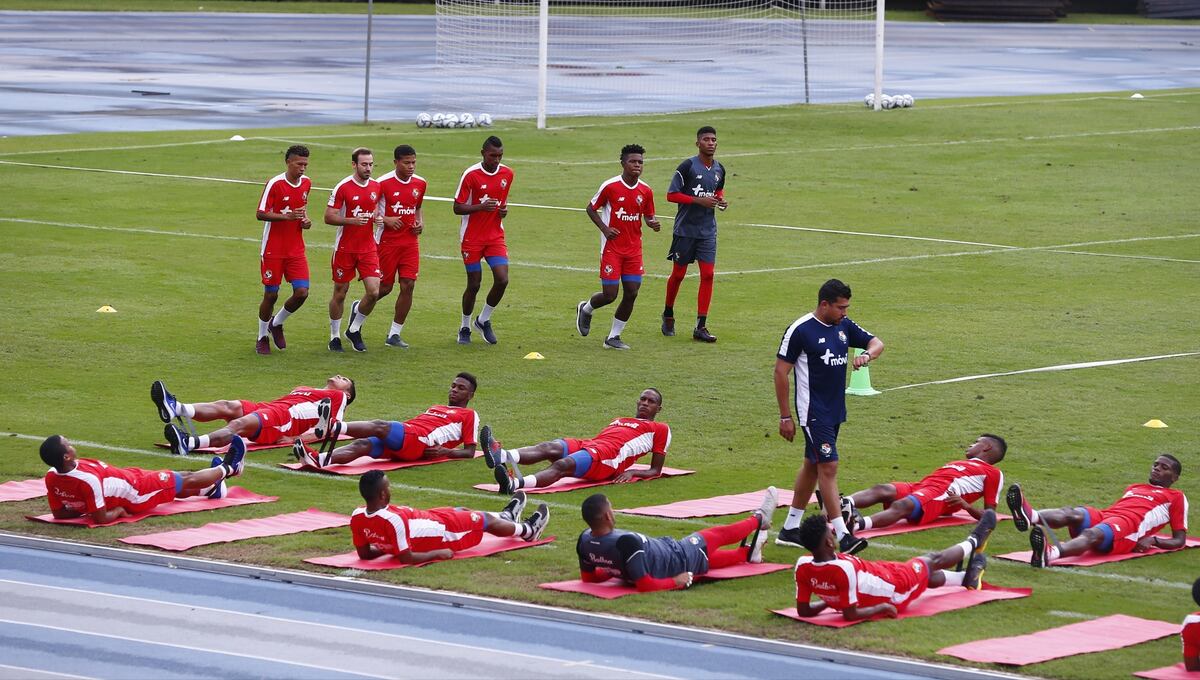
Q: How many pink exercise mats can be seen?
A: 14